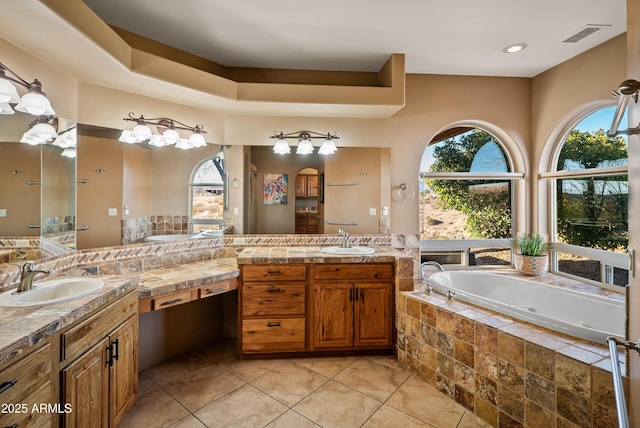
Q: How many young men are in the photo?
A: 0